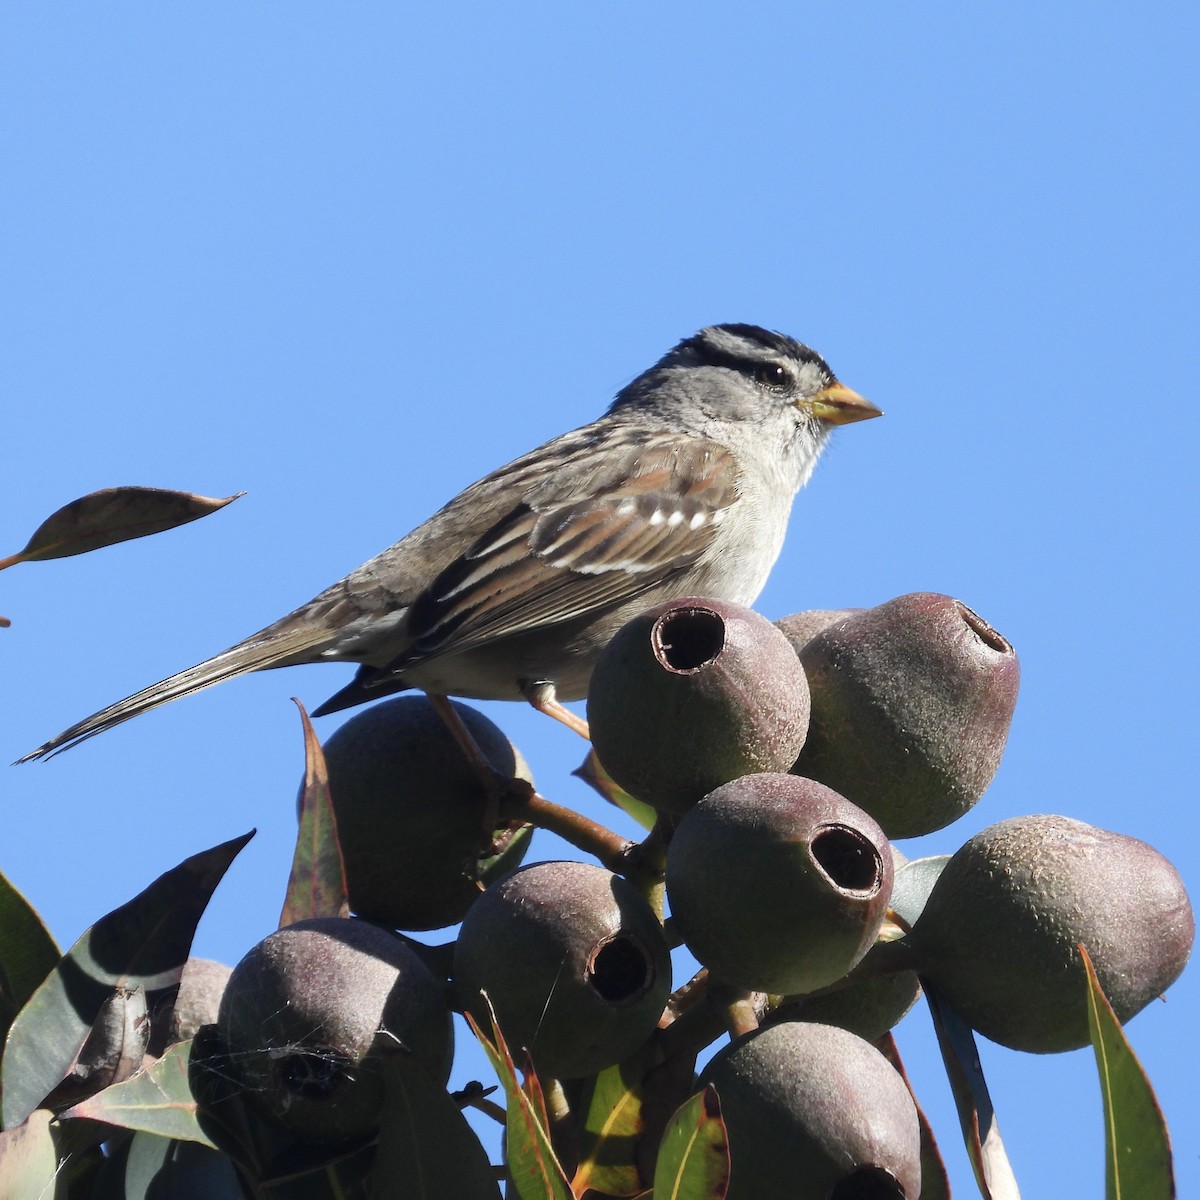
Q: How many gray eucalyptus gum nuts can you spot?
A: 11